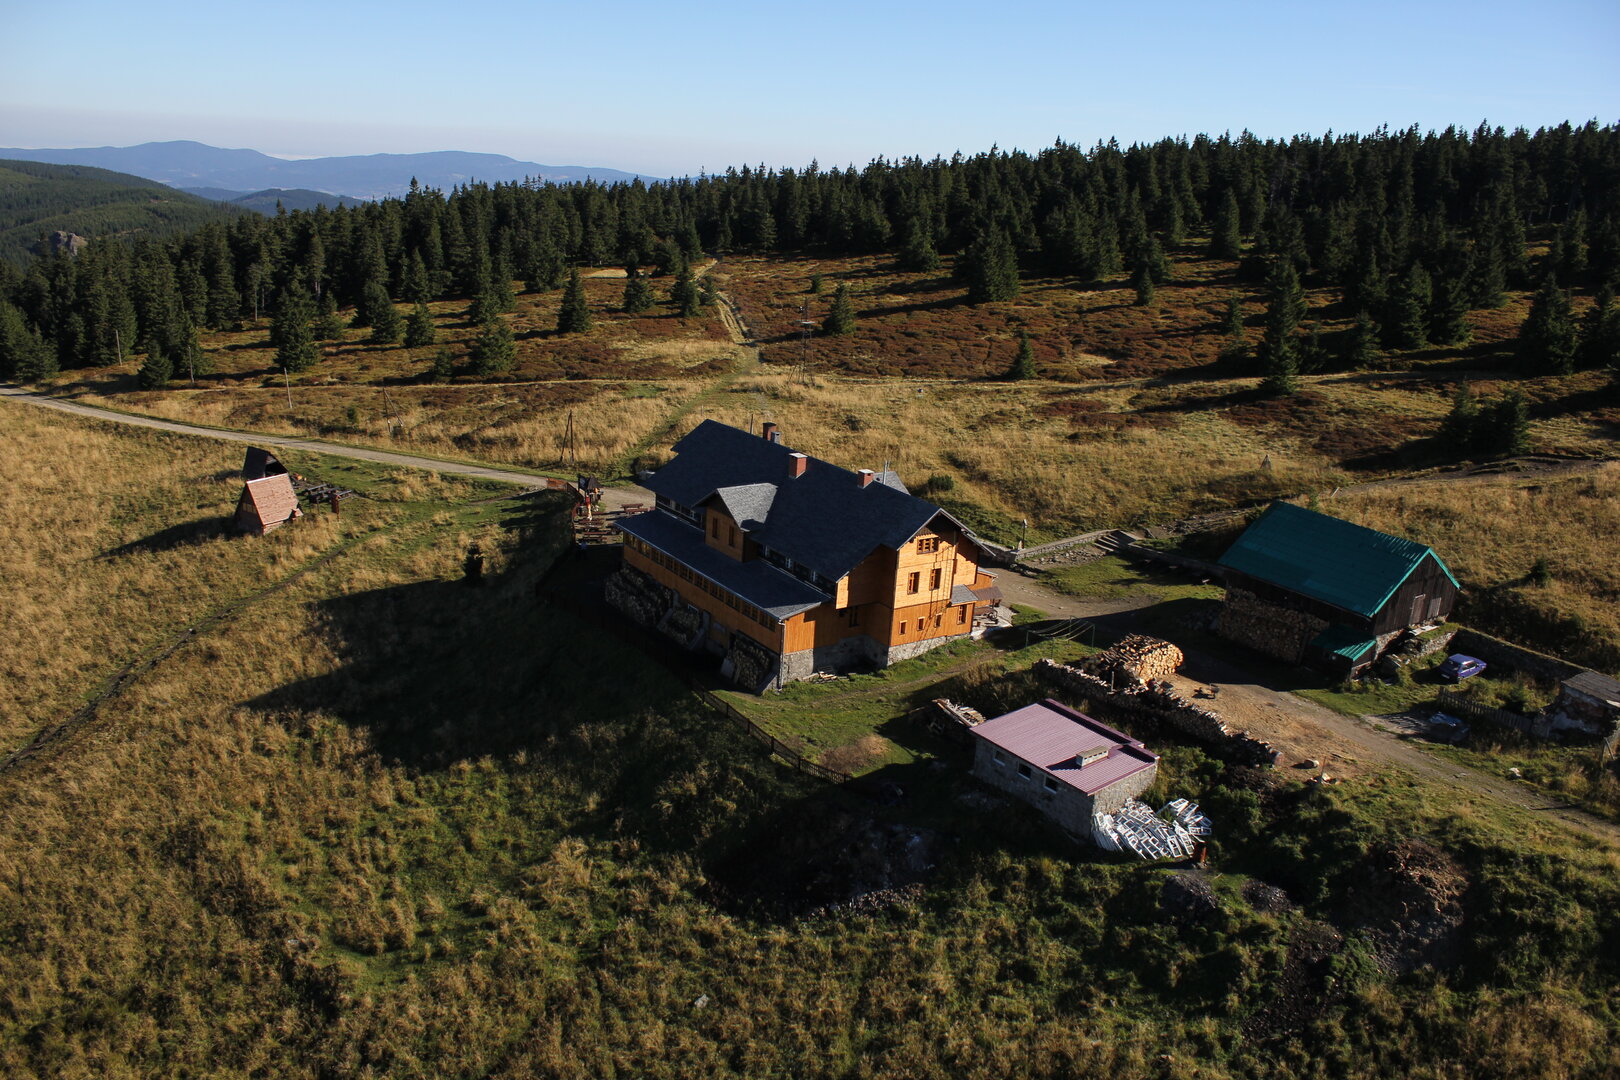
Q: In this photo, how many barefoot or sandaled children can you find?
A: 0